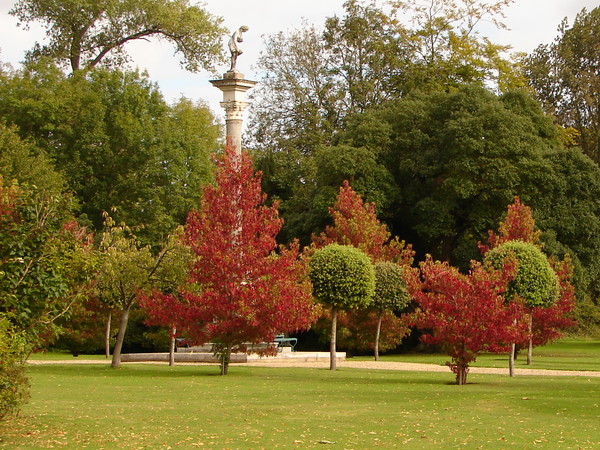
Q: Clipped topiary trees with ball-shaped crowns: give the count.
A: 3